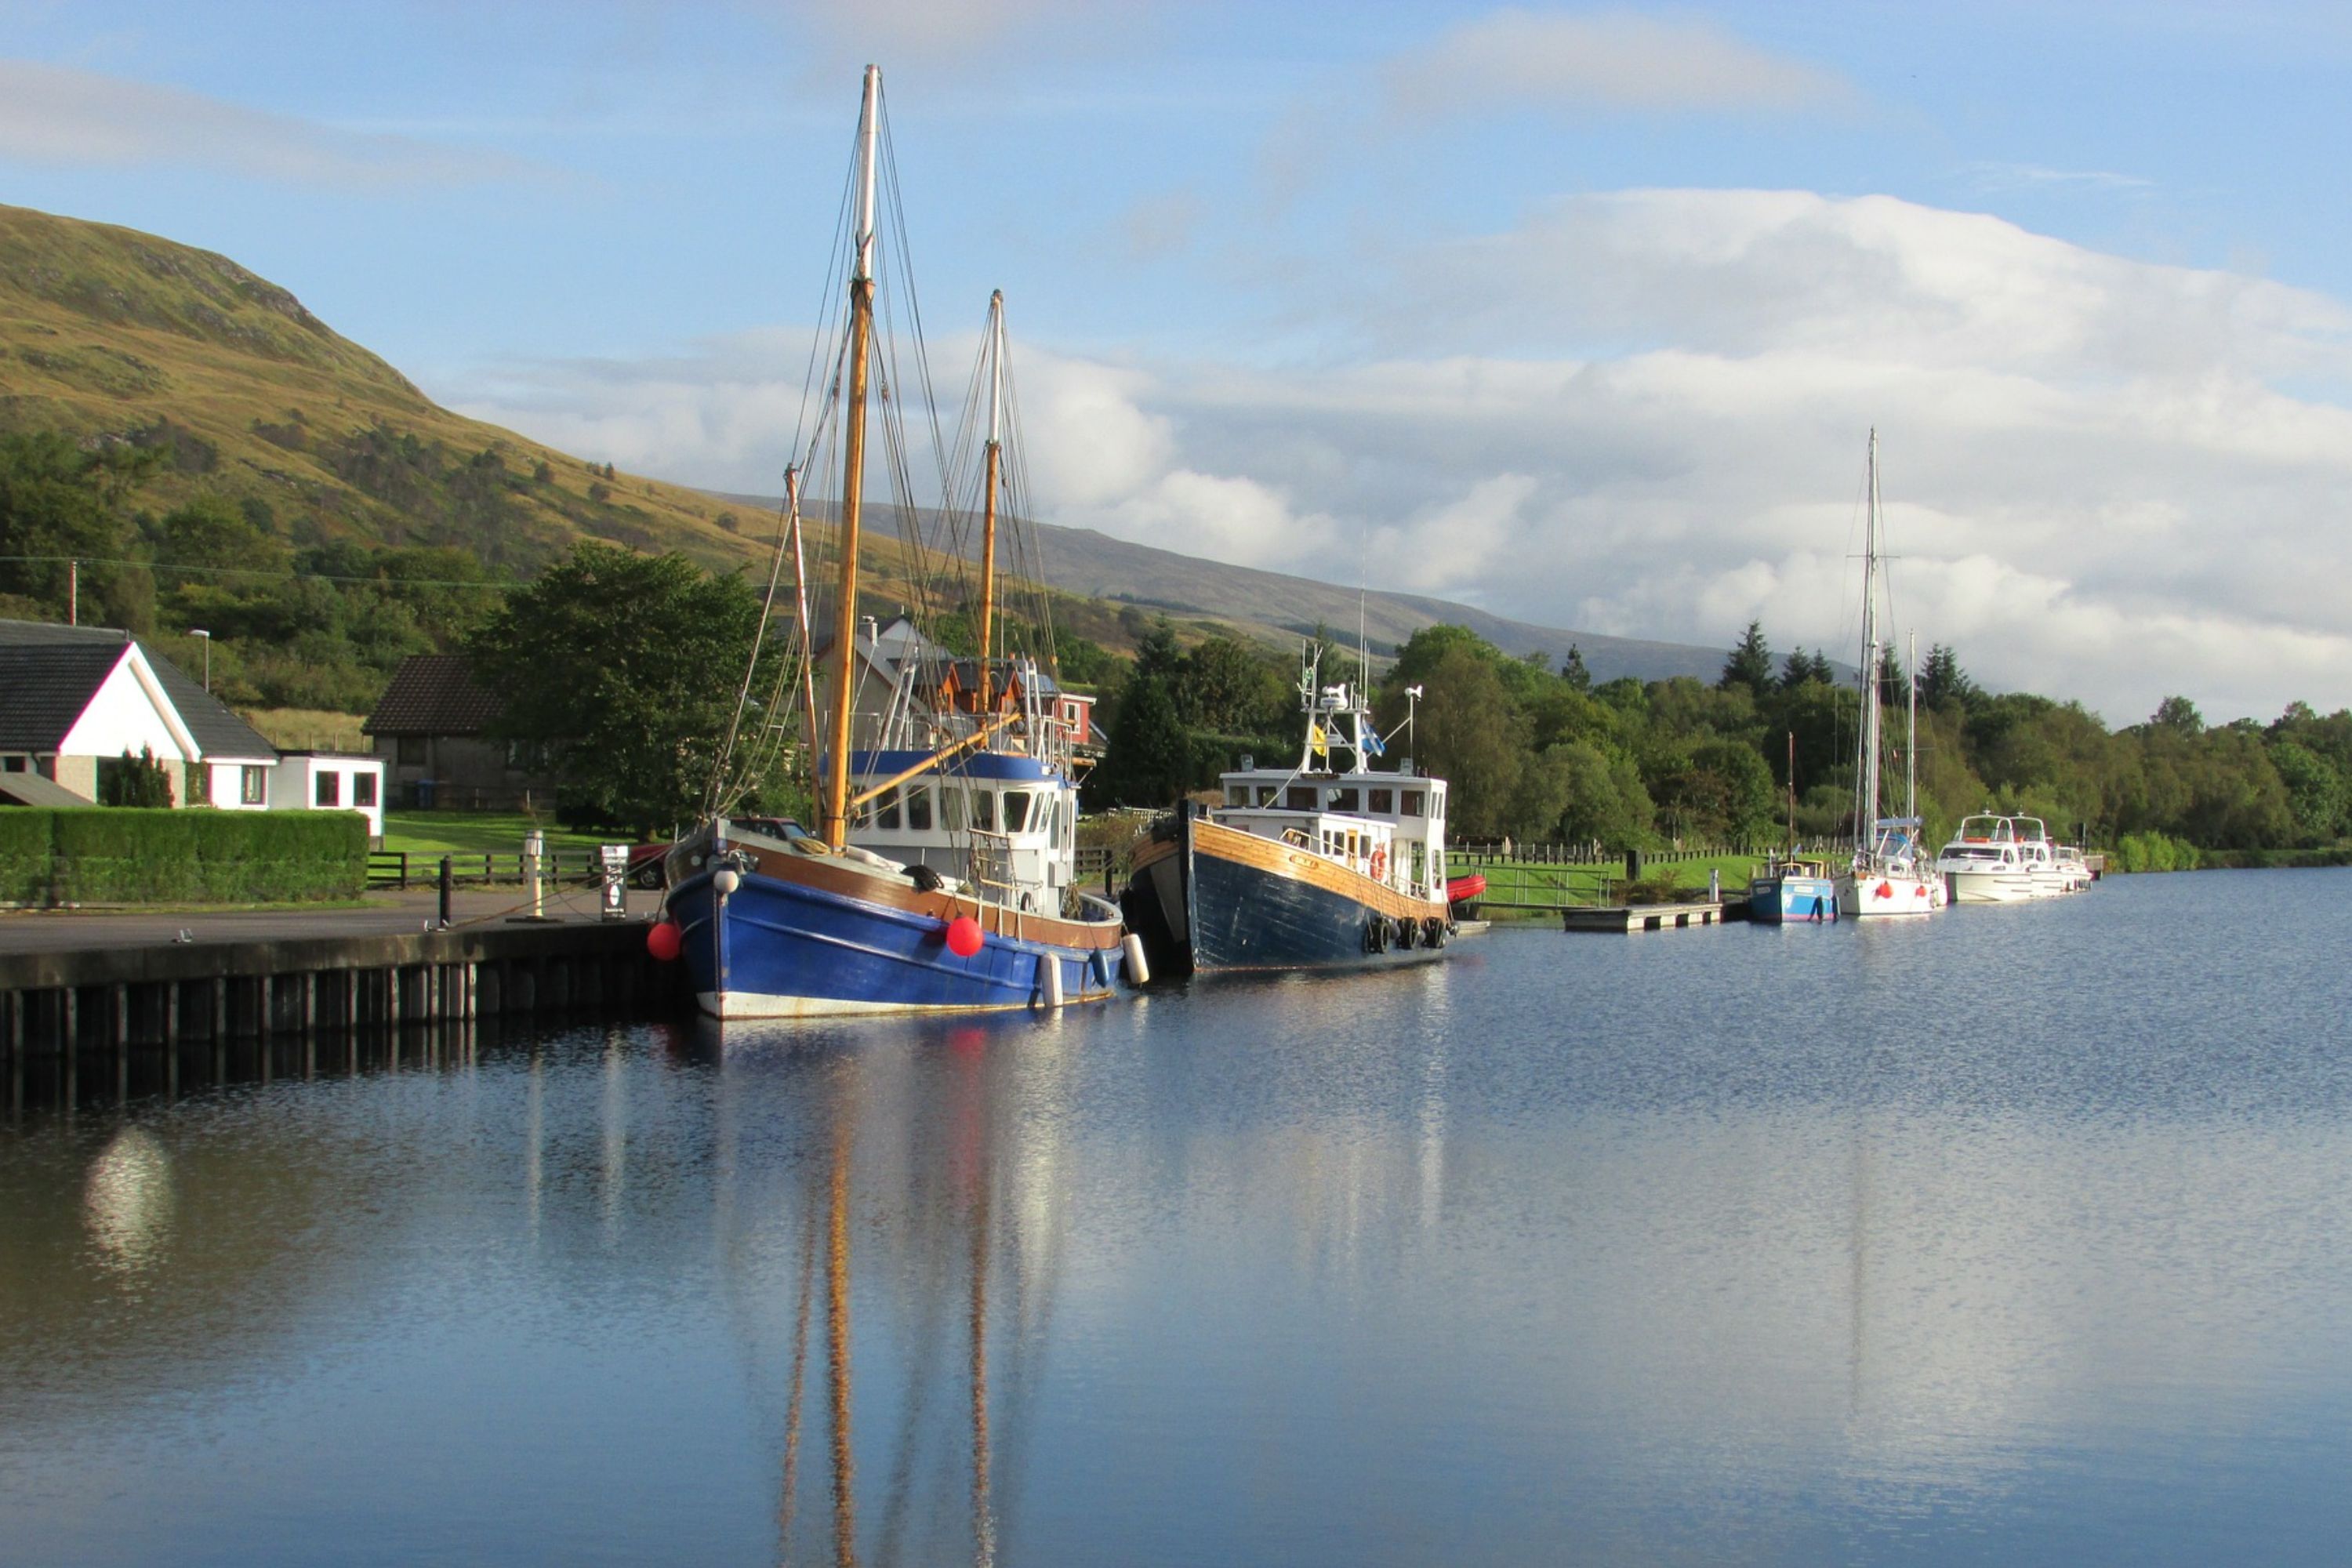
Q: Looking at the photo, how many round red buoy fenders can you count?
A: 4